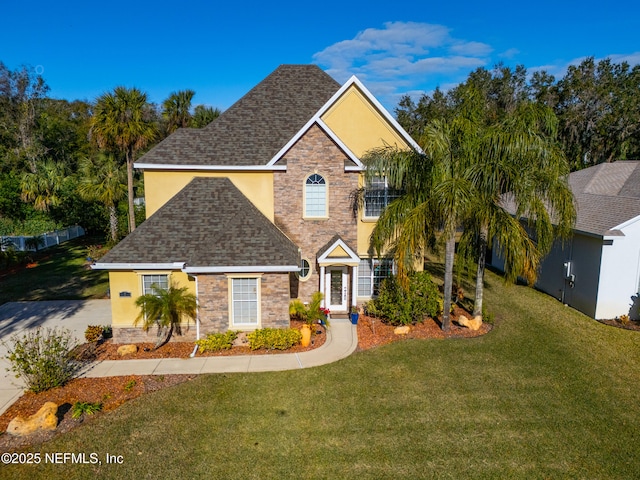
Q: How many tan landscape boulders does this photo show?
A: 4